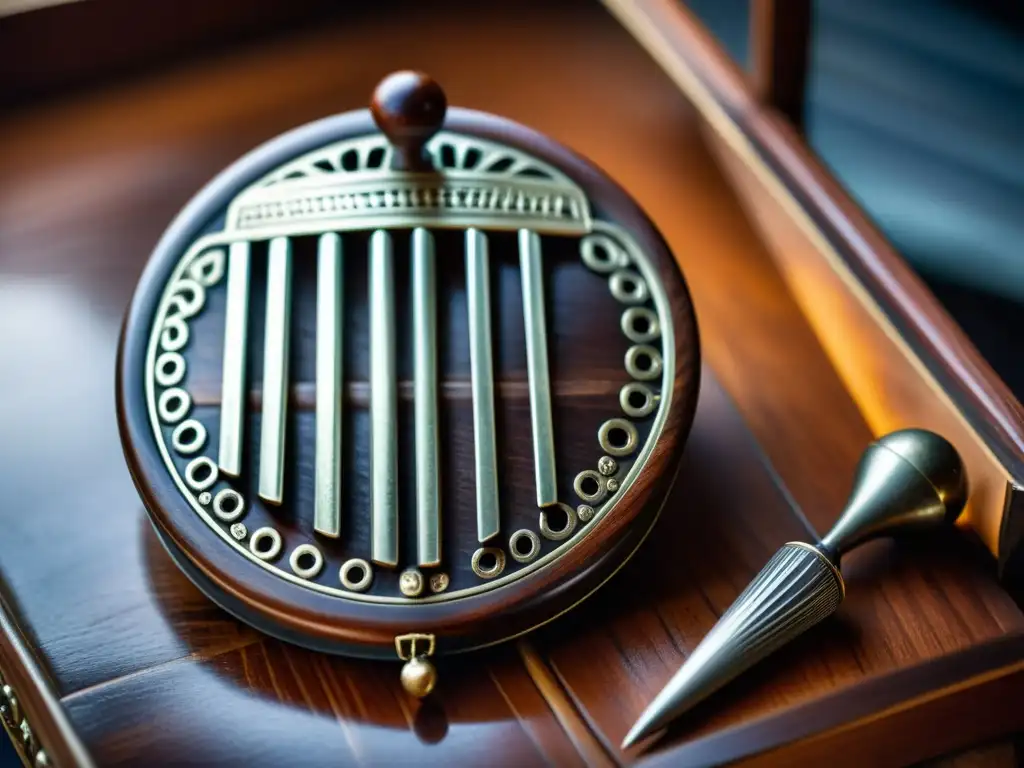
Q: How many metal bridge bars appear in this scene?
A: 7